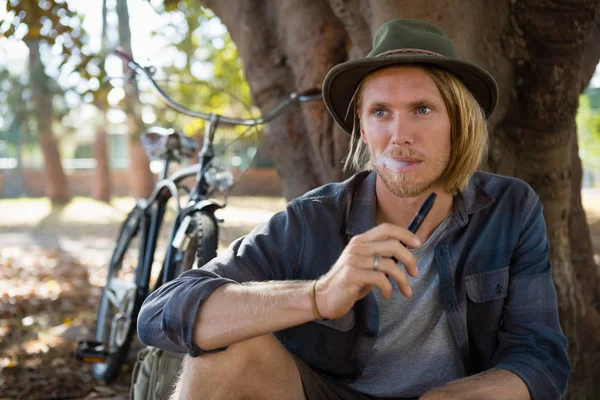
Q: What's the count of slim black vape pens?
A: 1